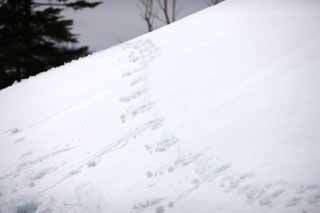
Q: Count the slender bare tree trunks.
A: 3